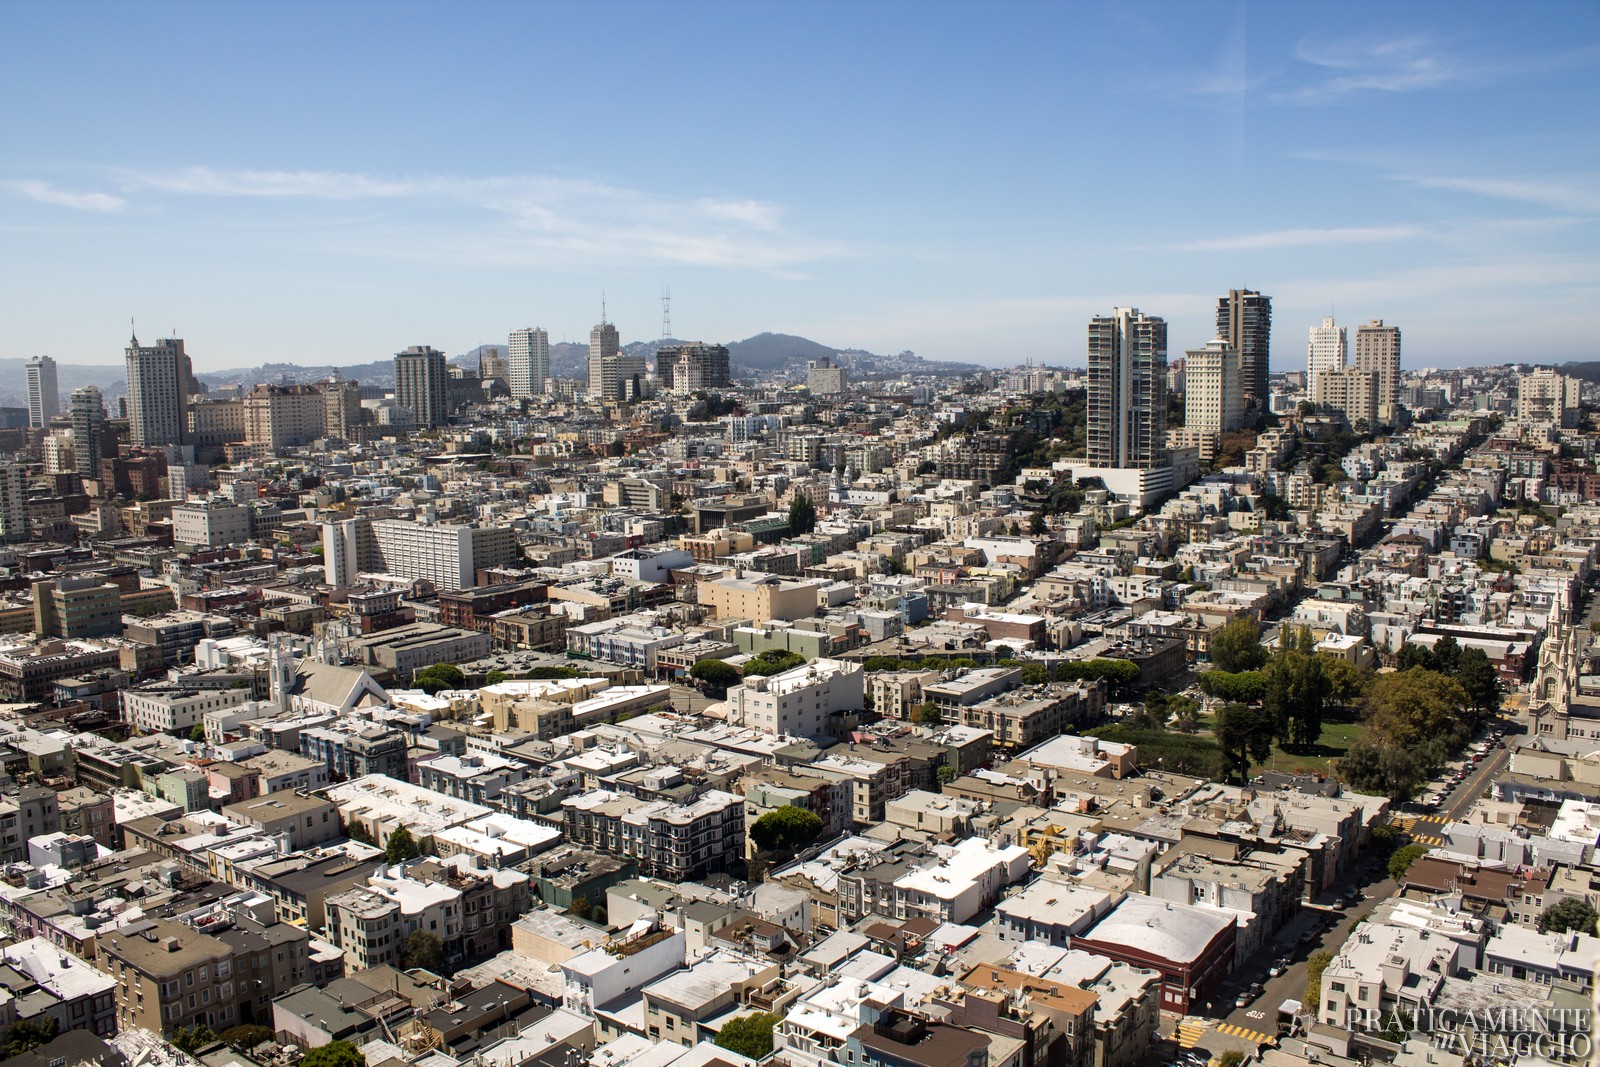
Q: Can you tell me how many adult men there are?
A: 0